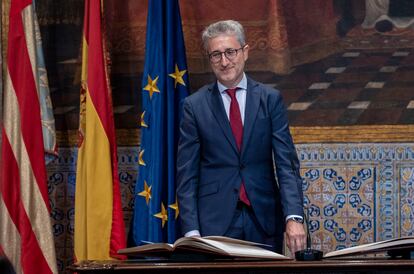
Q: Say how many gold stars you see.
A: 7